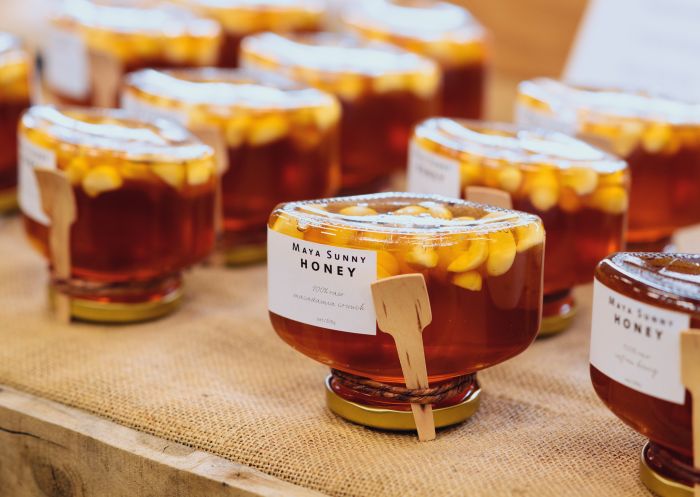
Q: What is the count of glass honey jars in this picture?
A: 11